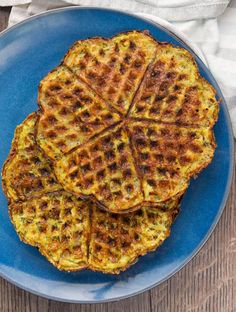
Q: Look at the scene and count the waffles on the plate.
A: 2